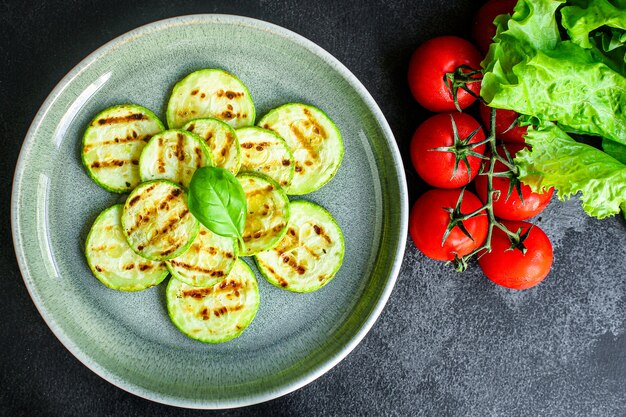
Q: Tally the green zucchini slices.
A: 12